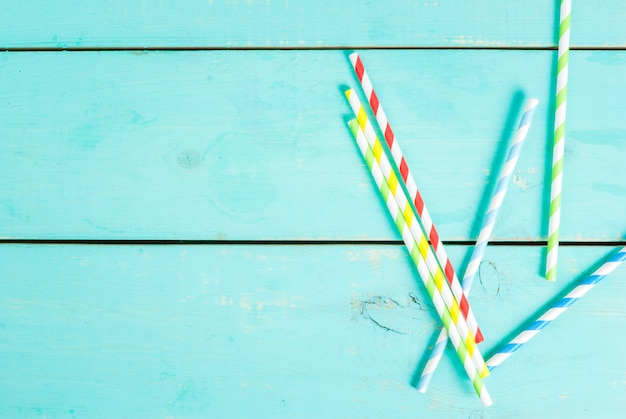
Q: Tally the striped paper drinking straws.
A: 6